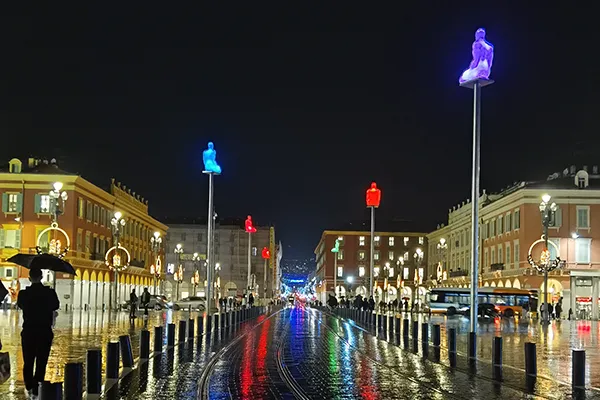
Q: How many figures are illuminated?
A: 6